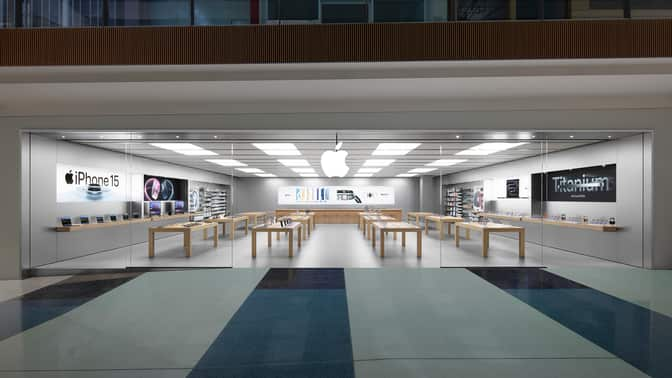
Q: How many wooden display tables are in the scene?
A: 12